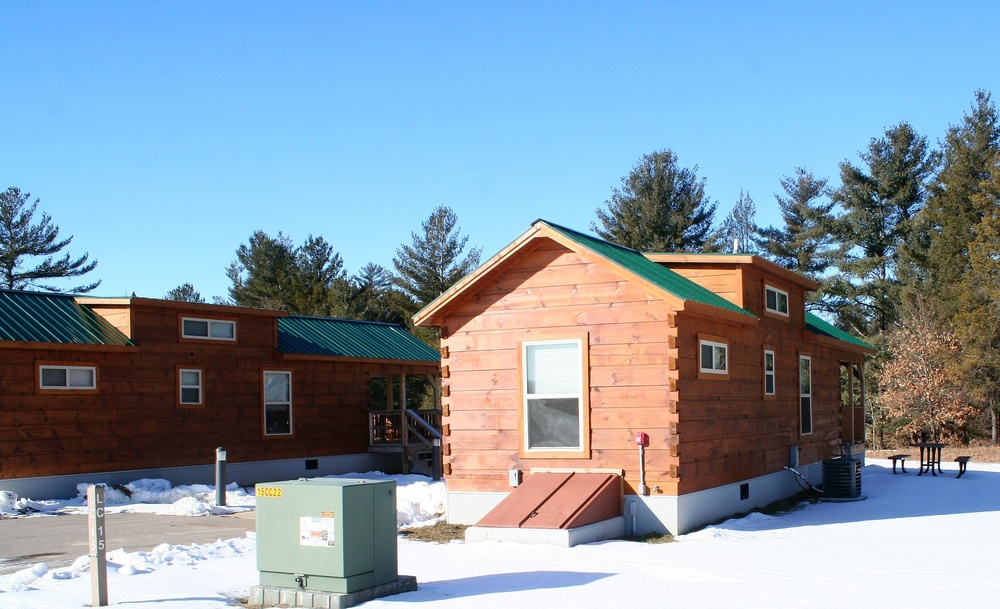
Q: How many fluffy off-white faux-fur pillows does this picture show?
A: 0